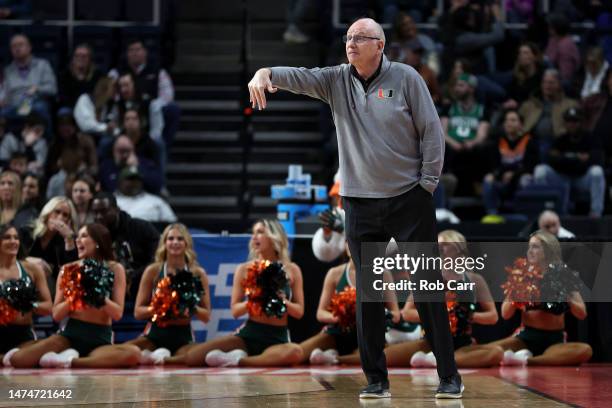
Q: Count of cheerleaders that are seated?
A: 7